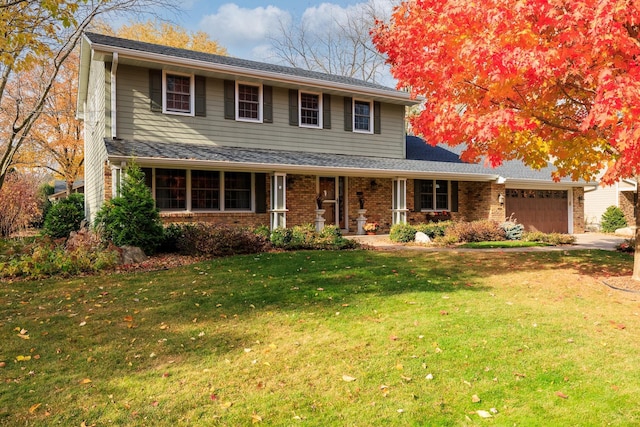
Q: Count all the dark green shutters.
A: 12